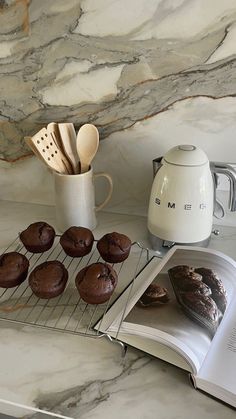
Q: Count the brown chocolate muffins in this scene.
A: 6